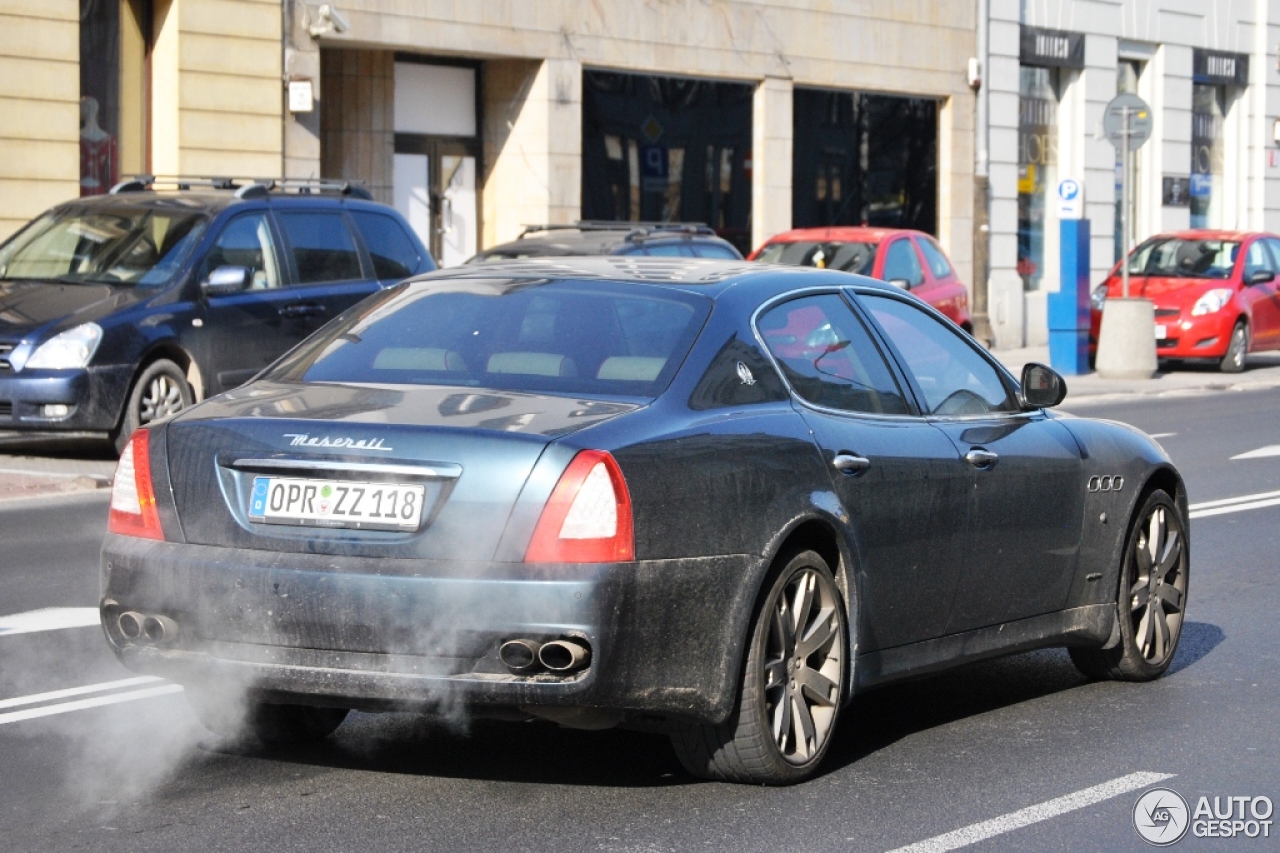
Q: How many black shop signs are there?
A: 2